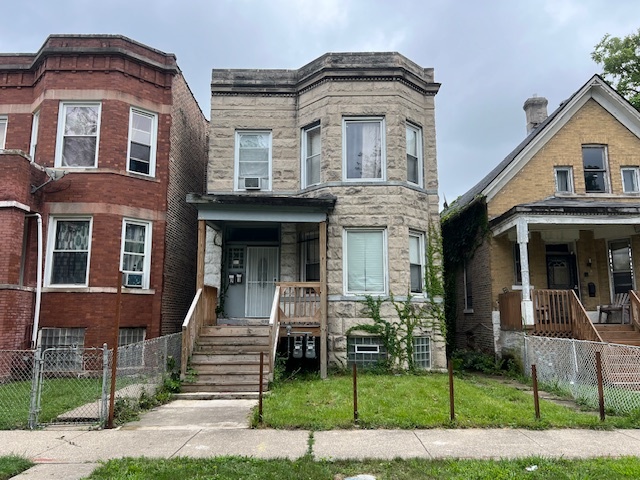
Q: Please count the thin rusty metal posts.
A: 6